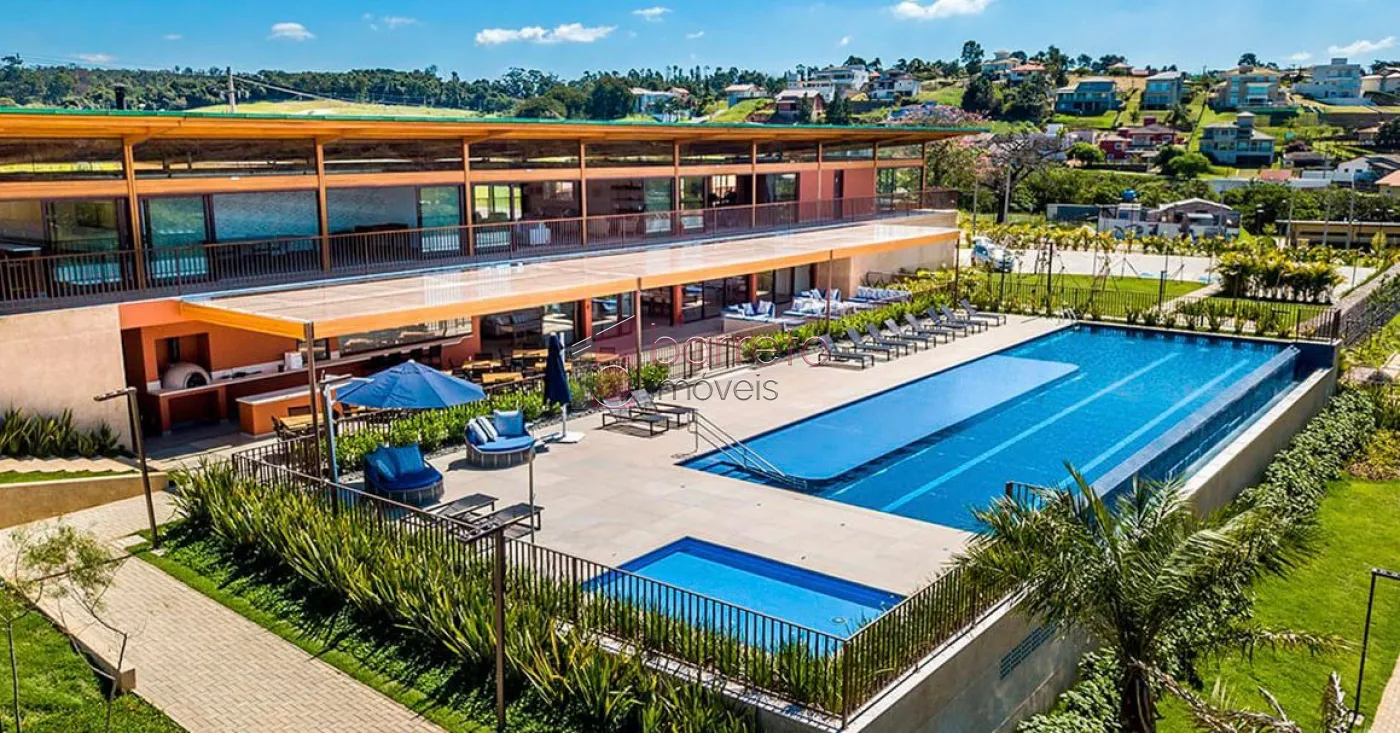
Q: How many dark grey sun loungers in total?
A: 12